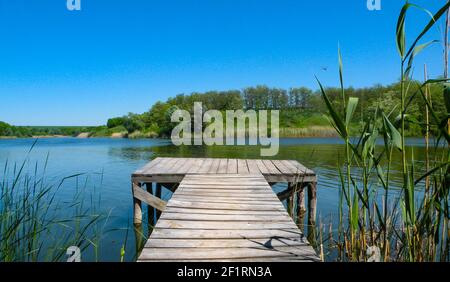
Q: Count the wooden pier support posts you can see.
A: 6